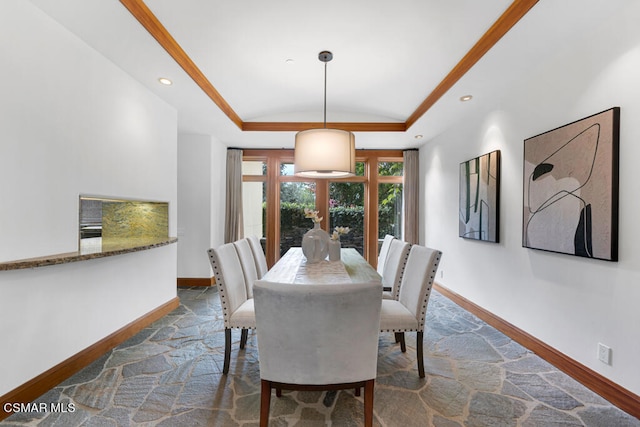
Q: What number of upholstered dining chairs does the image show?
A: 7